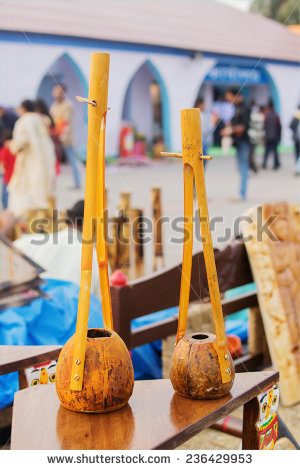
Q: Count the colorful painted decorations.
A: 2